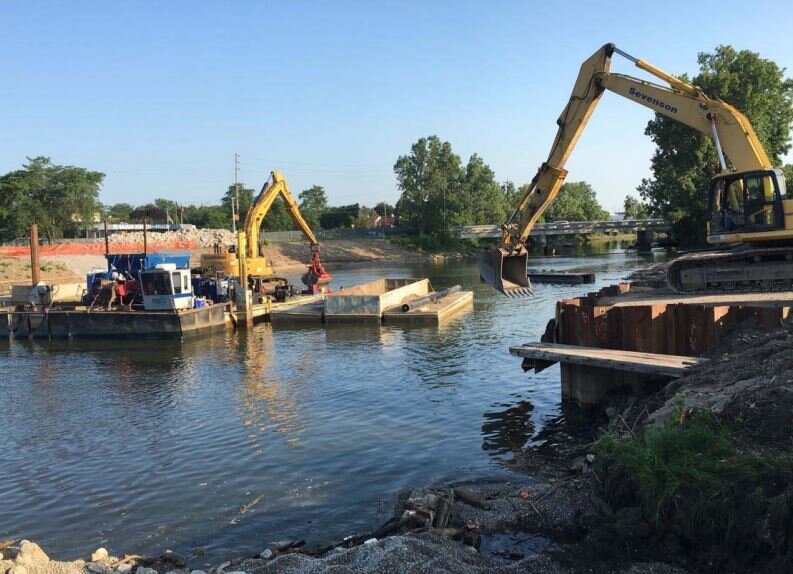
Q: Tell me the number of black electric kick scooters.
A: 0